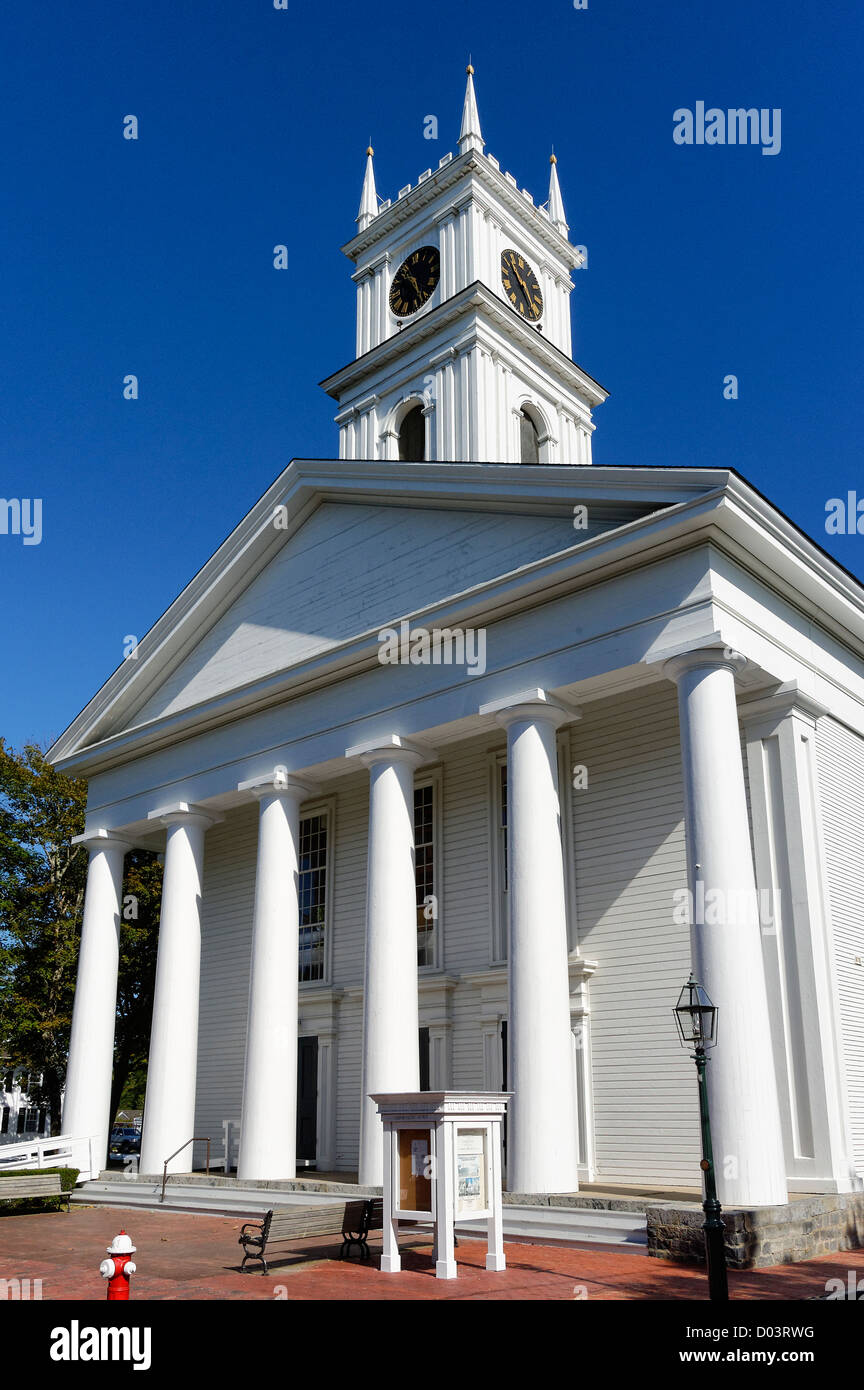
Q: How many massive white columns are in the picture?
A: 6